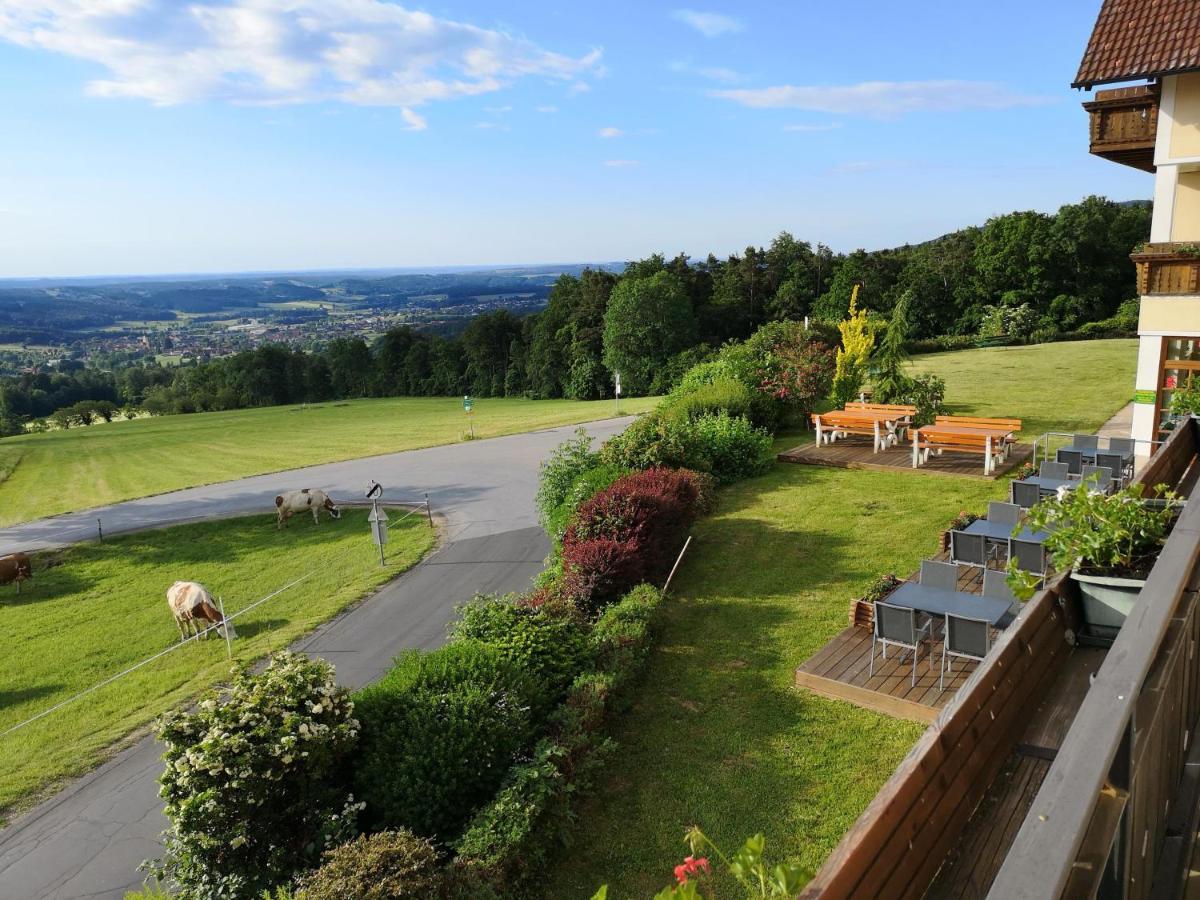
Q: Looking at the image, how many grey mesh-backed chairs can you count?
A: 14